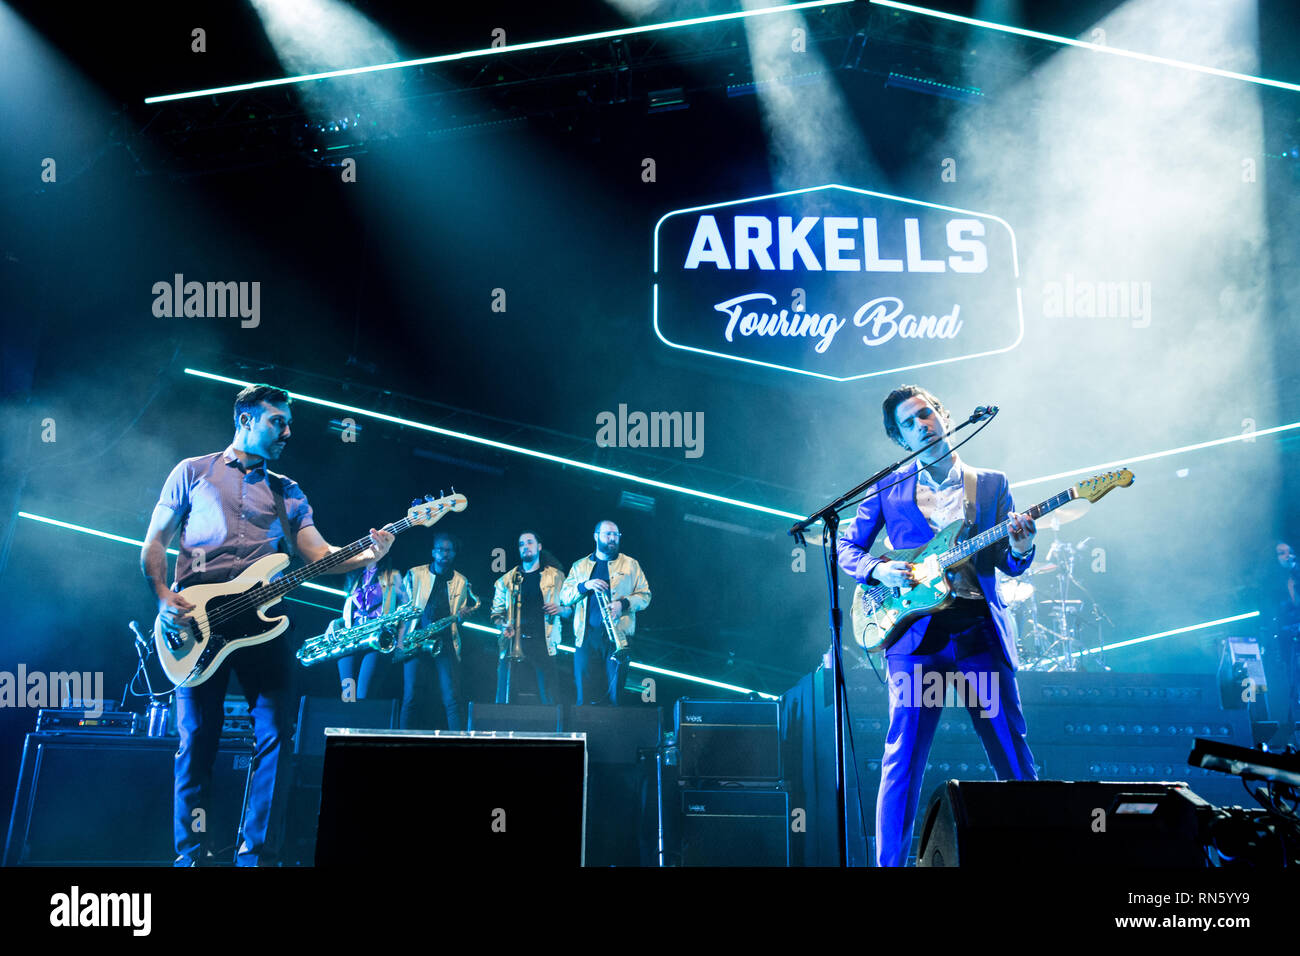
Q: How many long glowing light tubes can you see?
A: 6